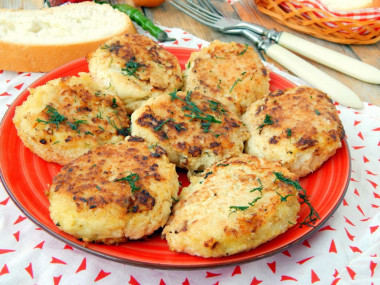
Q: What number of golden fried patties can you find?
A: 7